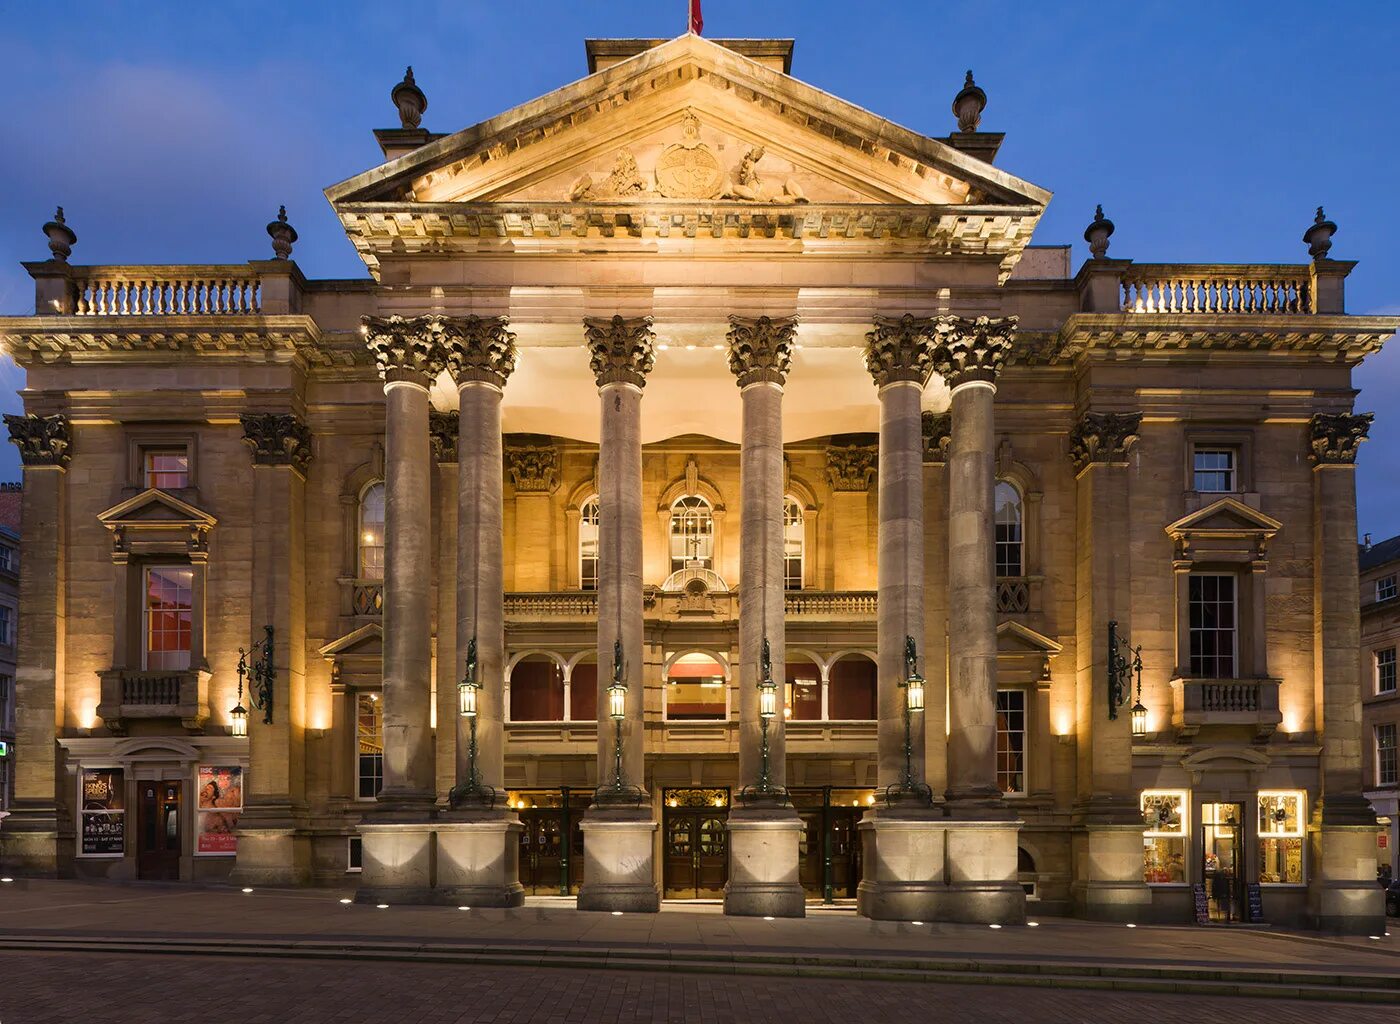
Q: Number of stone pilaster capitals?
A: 8